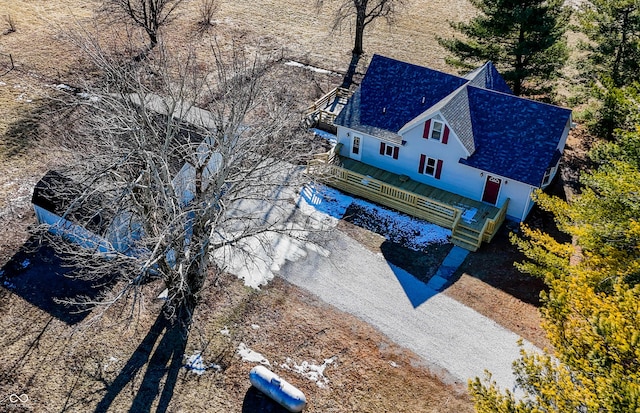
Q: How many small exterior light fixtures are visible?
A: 3